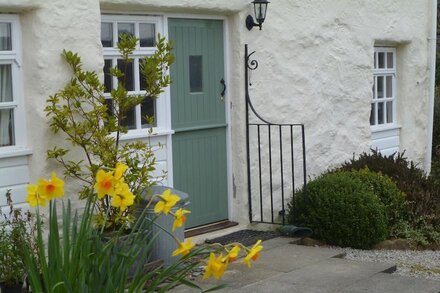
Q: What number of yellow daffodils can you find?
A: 11